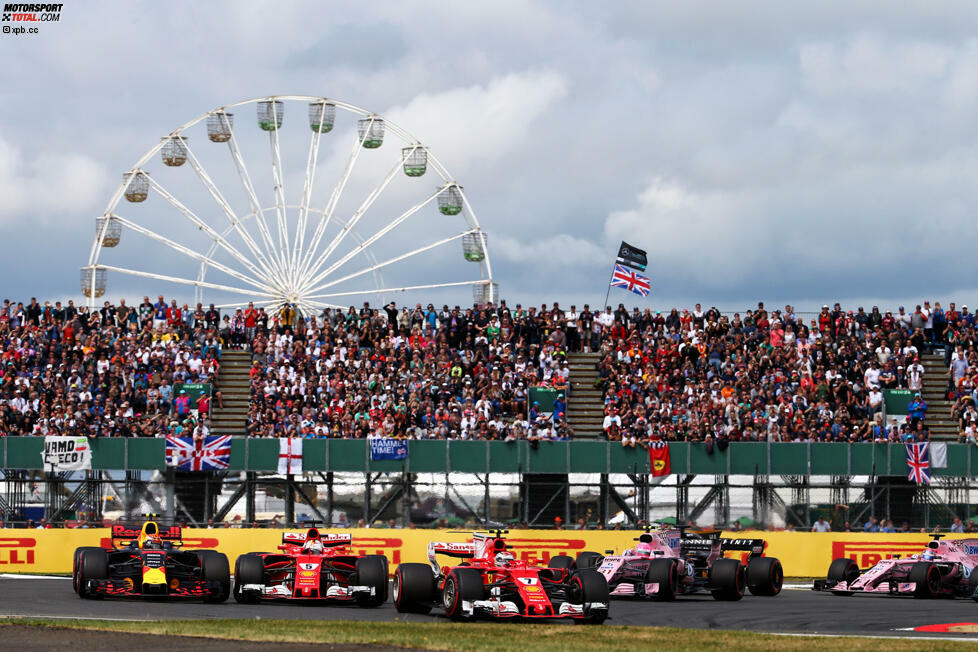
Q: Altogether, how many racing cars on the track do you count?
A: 6